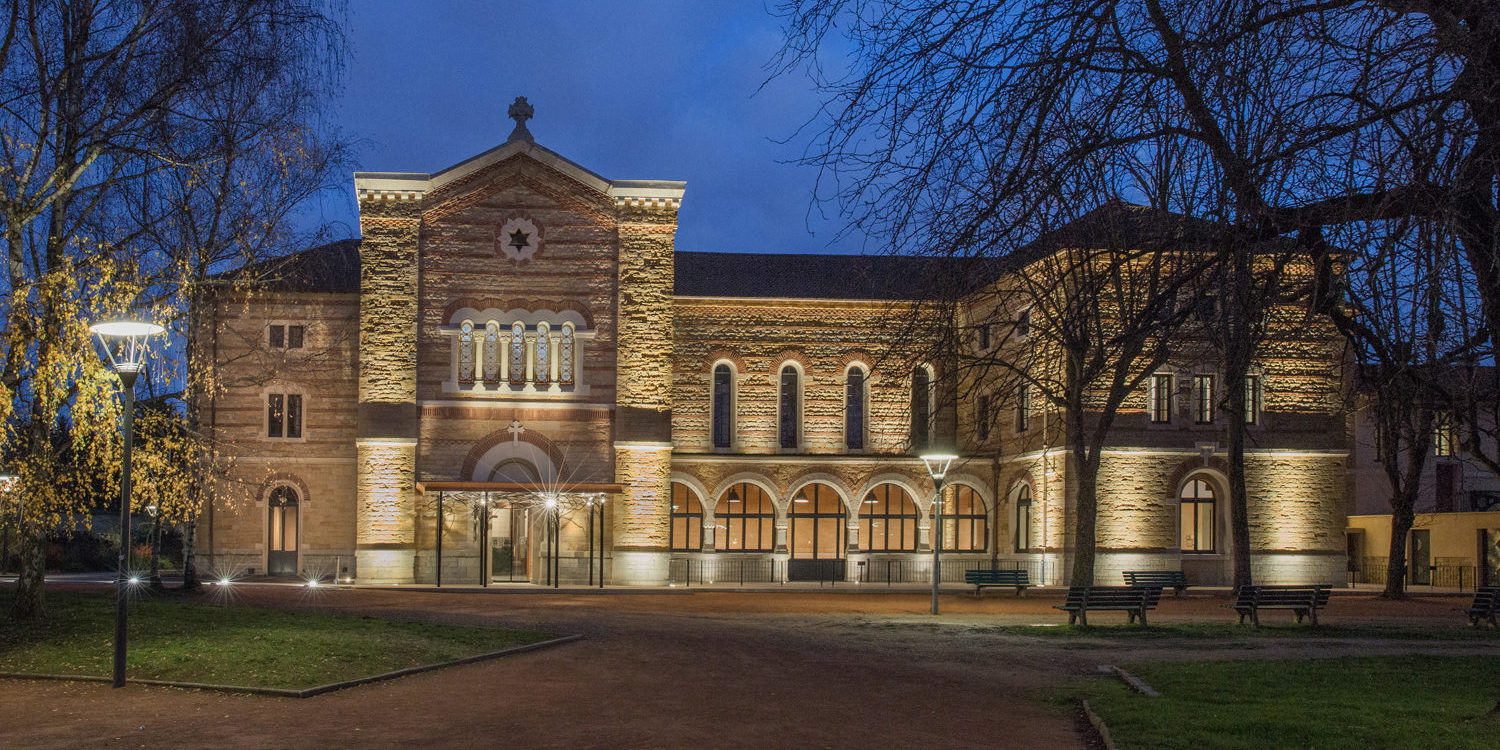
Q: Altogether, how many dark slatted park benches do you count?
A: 5